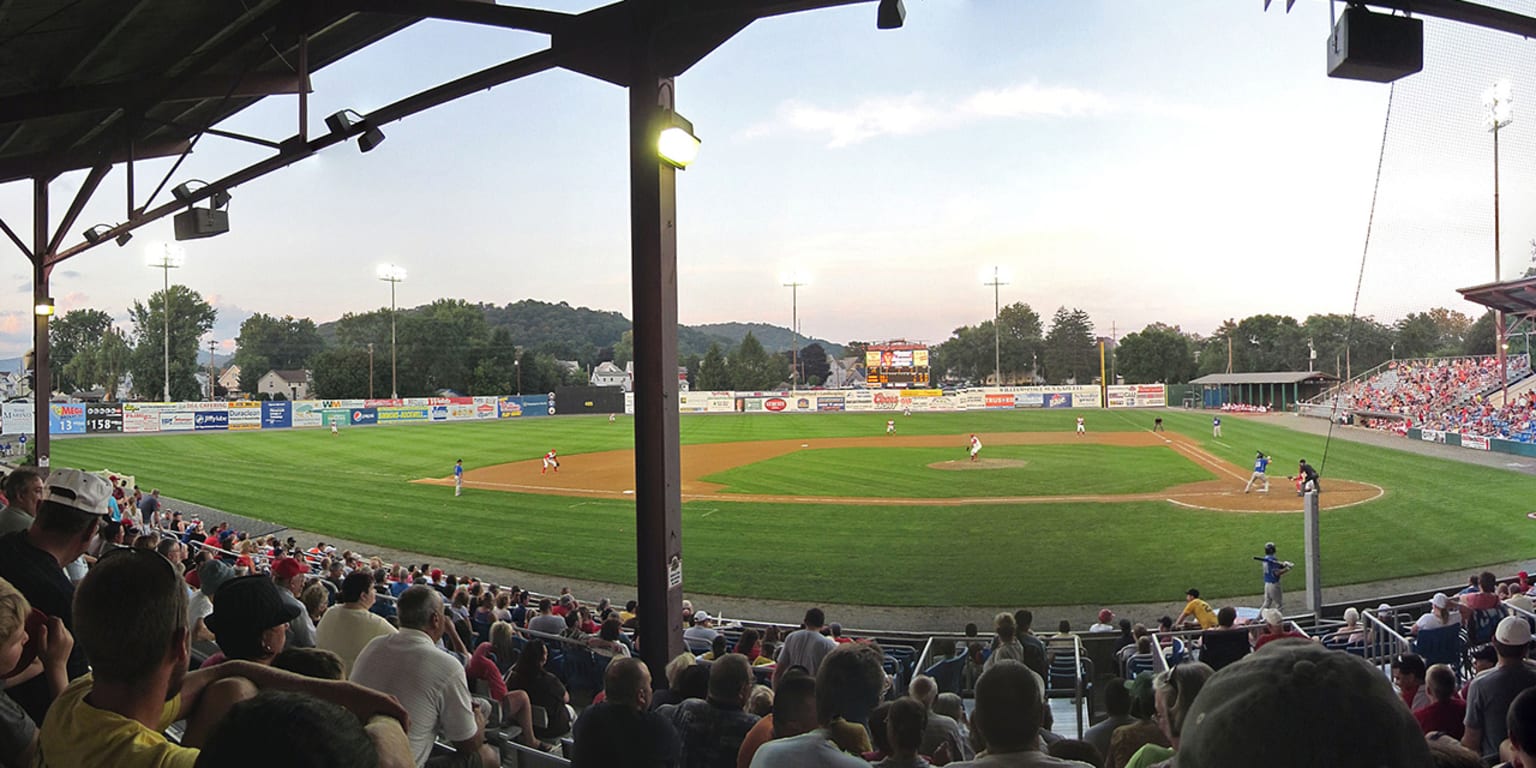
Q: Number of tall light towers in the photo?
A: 5